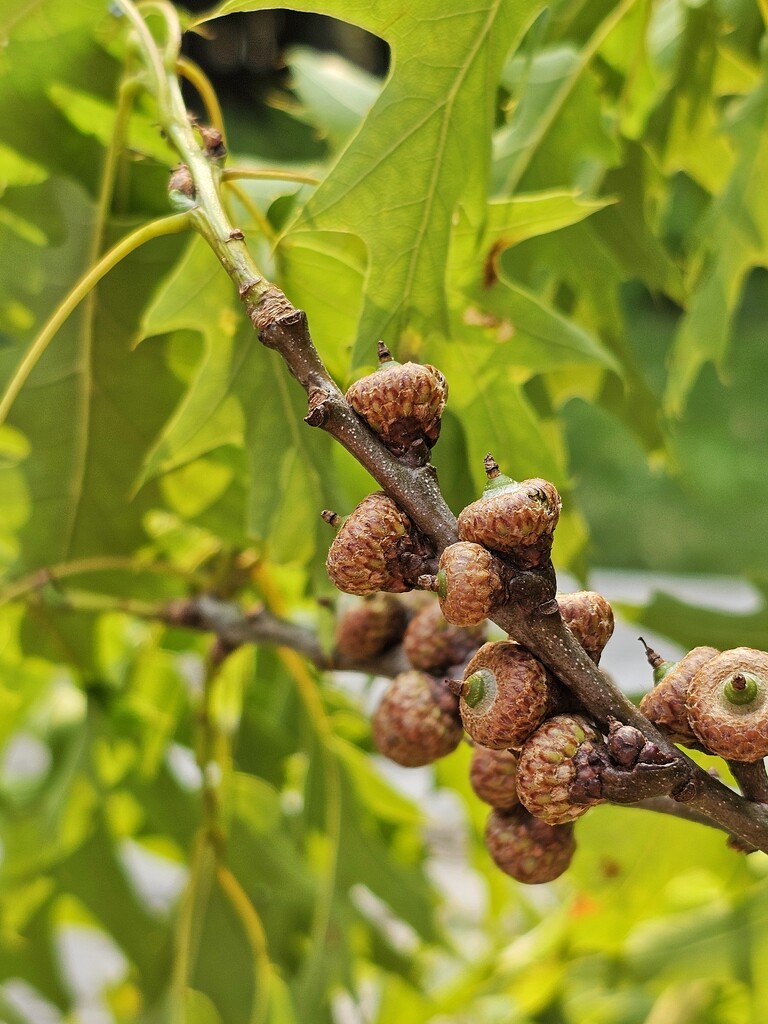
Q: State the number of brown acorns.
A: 14